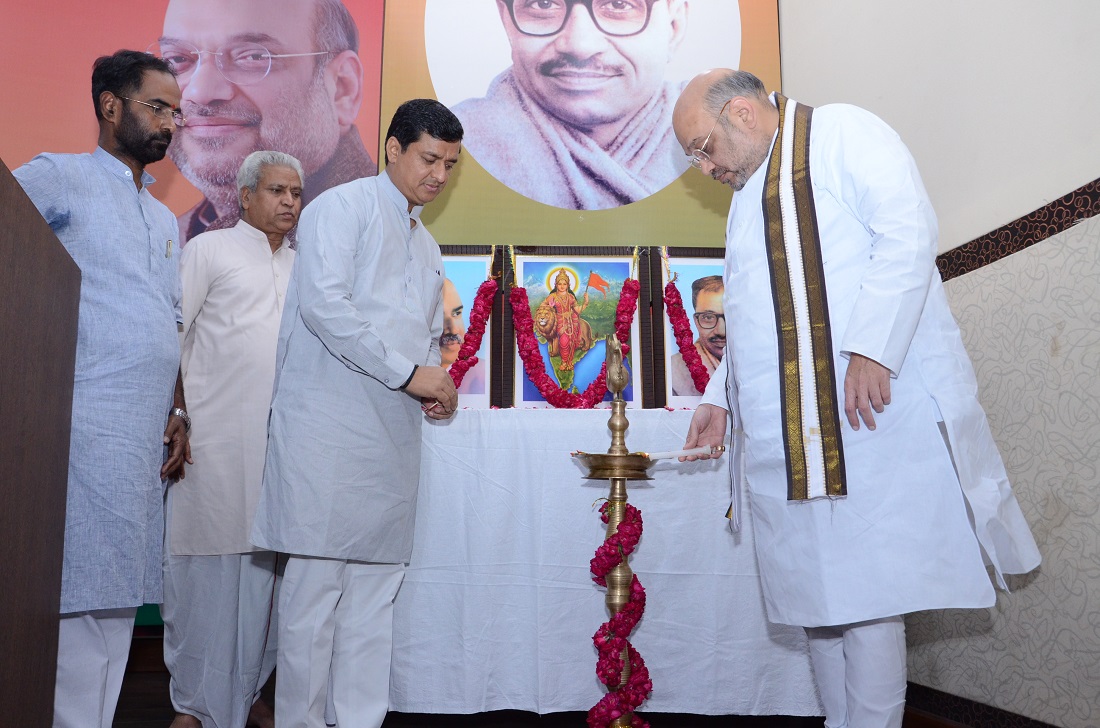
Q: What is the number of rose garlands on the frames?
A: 3